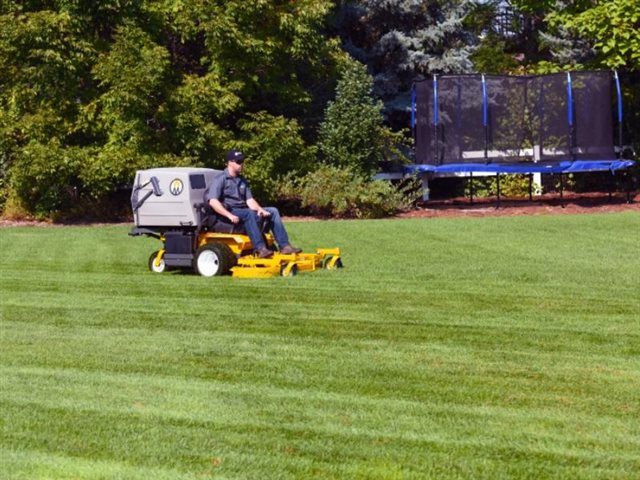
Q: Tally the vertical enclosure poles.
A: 5